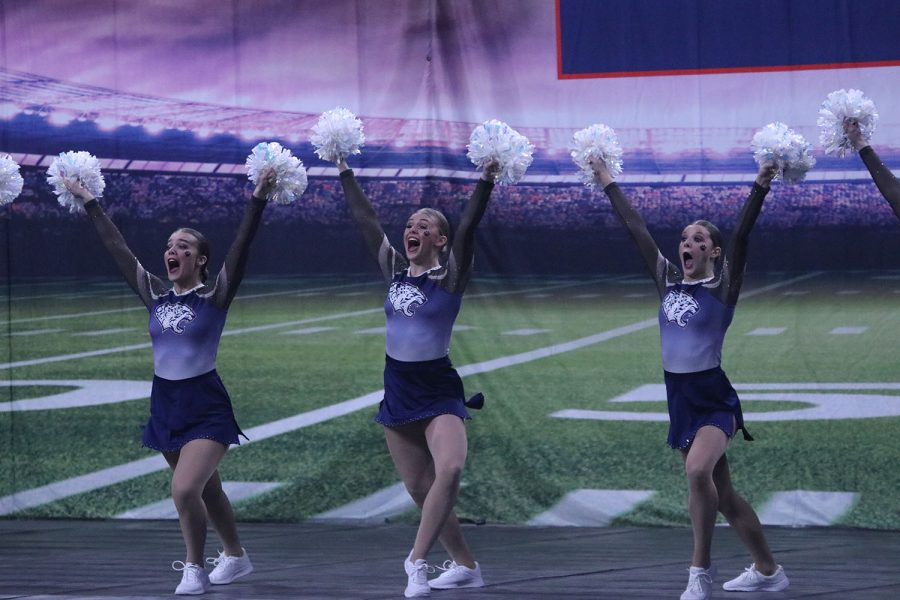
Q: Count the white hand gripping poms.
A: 8